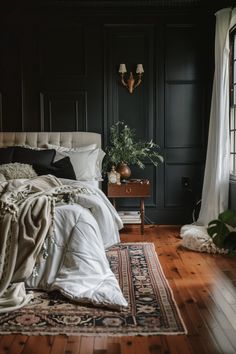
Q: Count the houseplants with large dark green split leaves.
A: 1